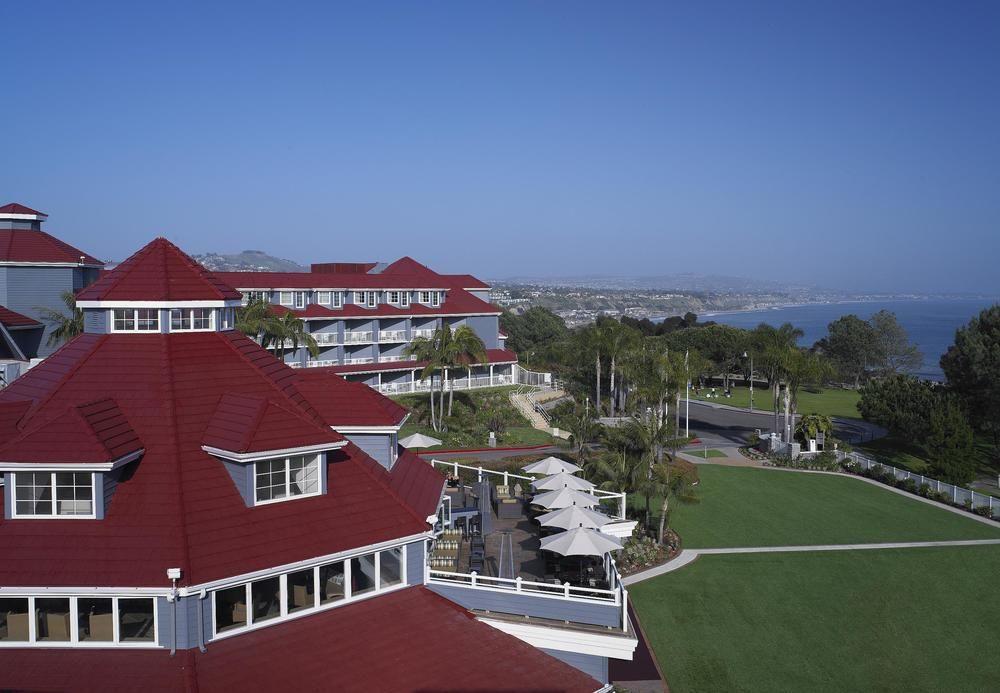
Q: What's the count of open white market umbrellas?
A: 6